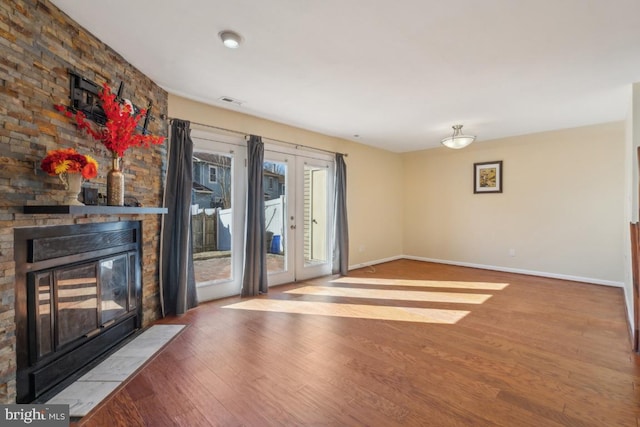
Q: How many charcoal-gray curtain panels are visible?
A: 3